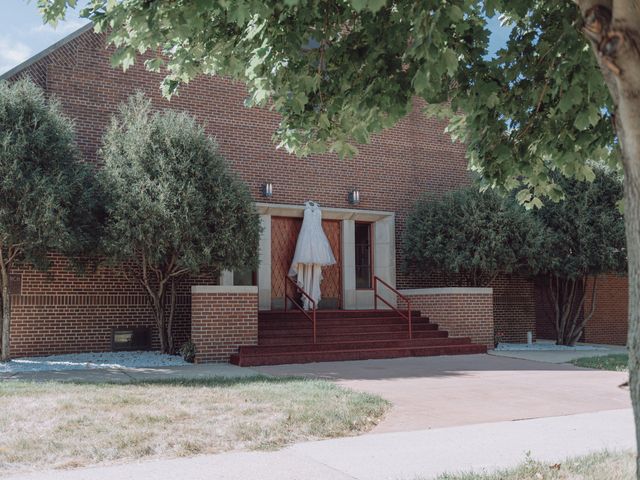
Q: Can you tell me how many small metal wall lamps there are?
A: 2